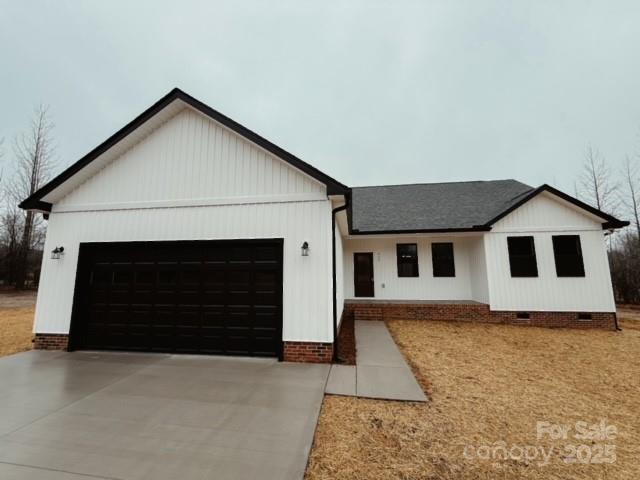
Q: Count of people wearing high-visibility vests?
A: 0